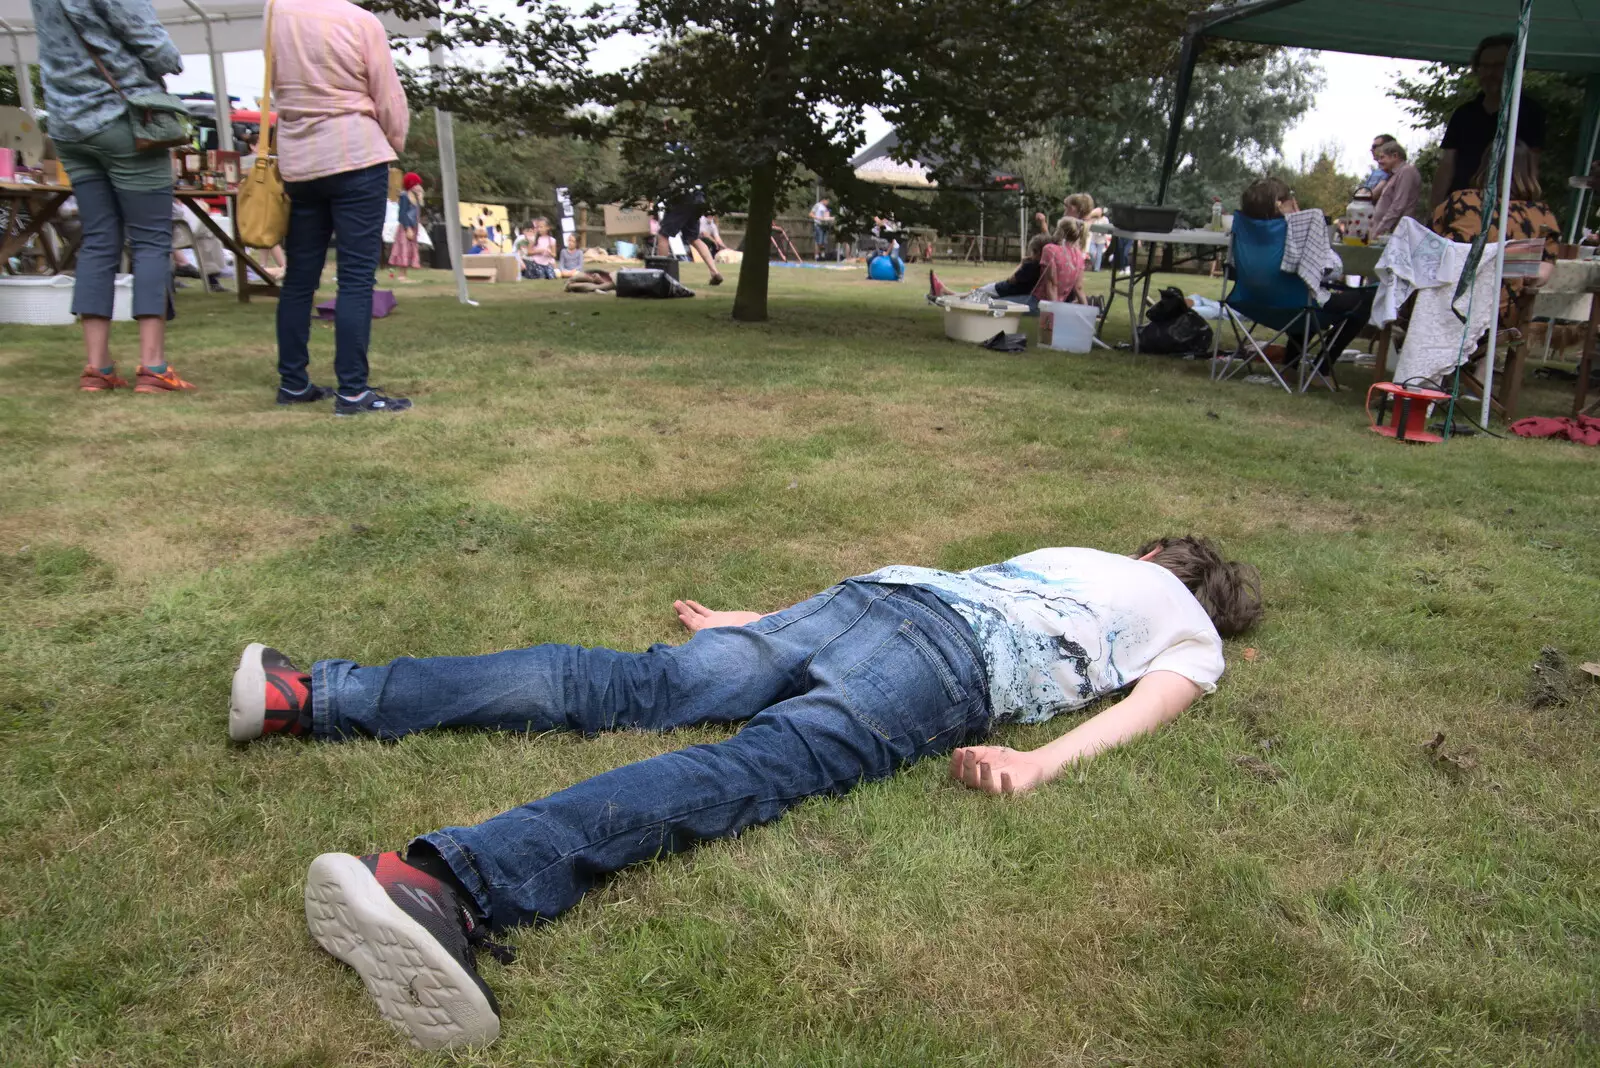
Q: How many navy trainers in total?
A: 2